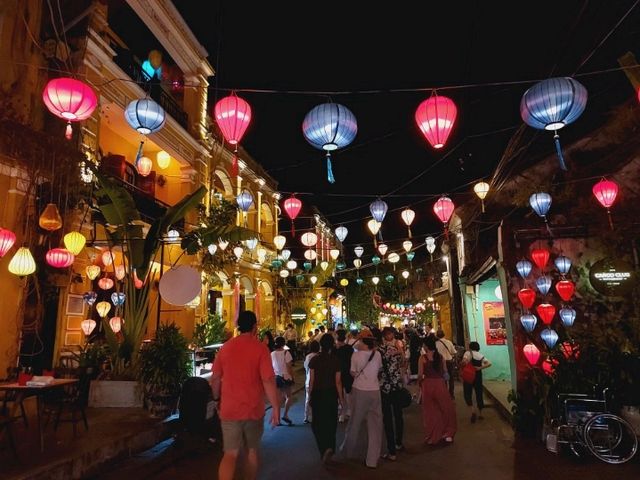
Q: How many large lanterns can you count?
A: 6